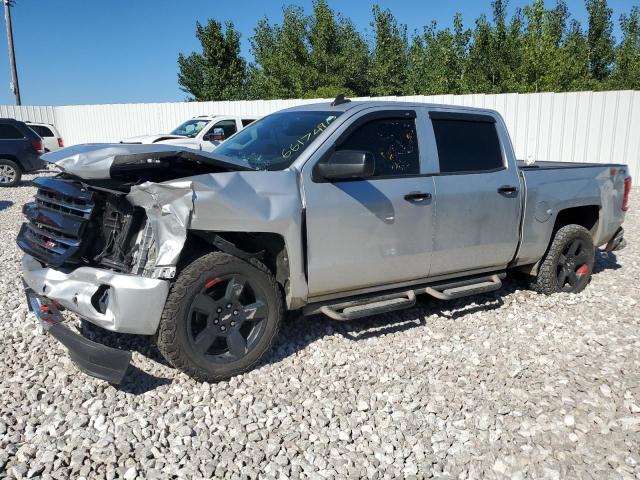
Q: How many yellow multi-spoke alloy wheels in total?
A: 0